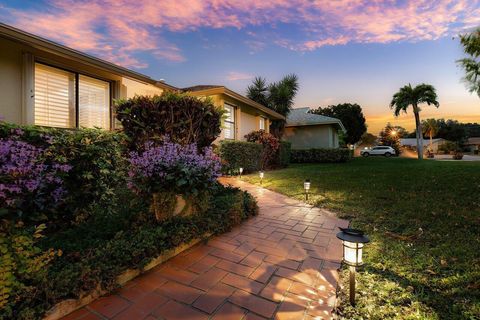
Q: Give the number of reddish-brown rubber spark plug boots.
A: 0